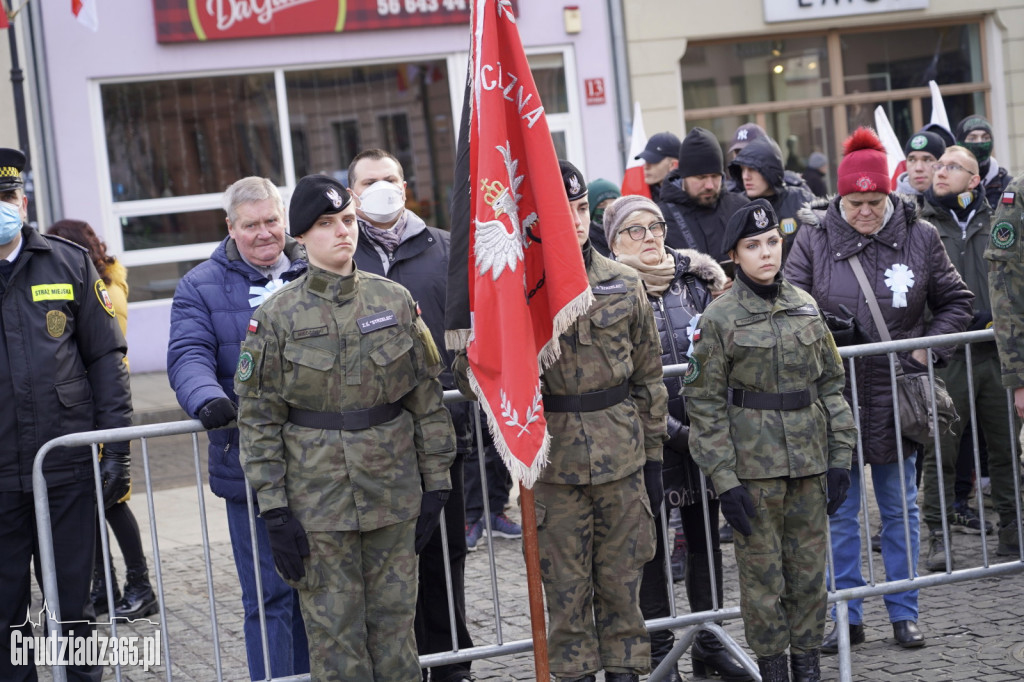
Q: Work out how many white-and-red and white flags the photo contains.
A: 4